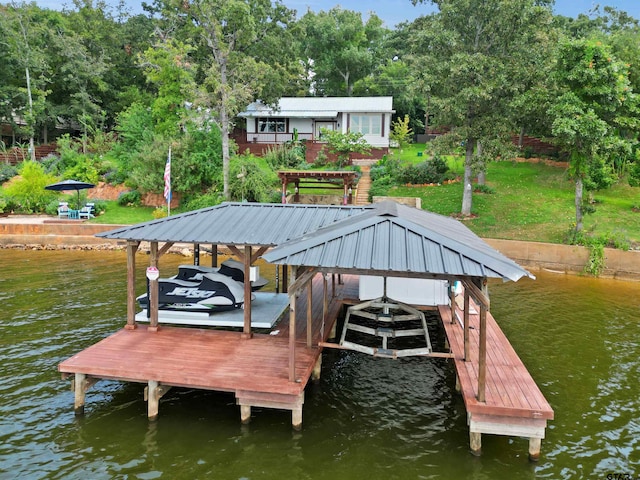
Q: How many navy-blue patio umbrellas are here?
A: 1